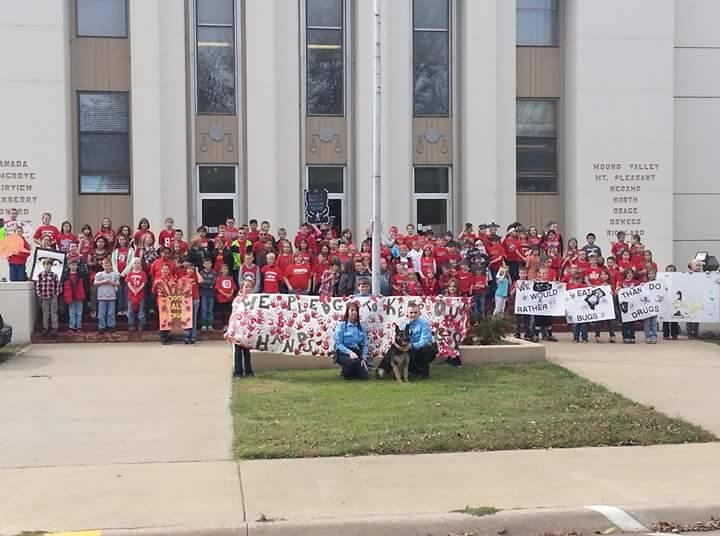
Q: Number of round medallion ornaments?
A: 3